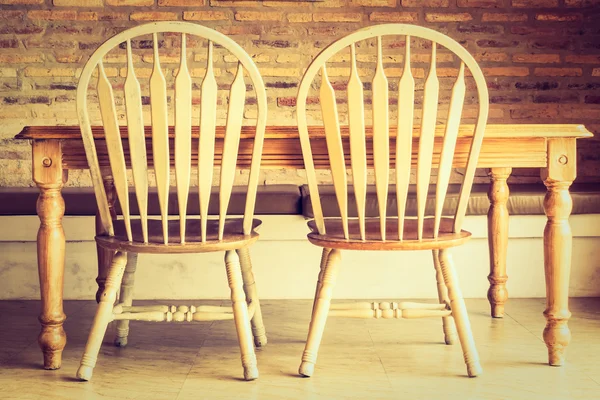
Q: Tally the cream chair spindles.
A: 12